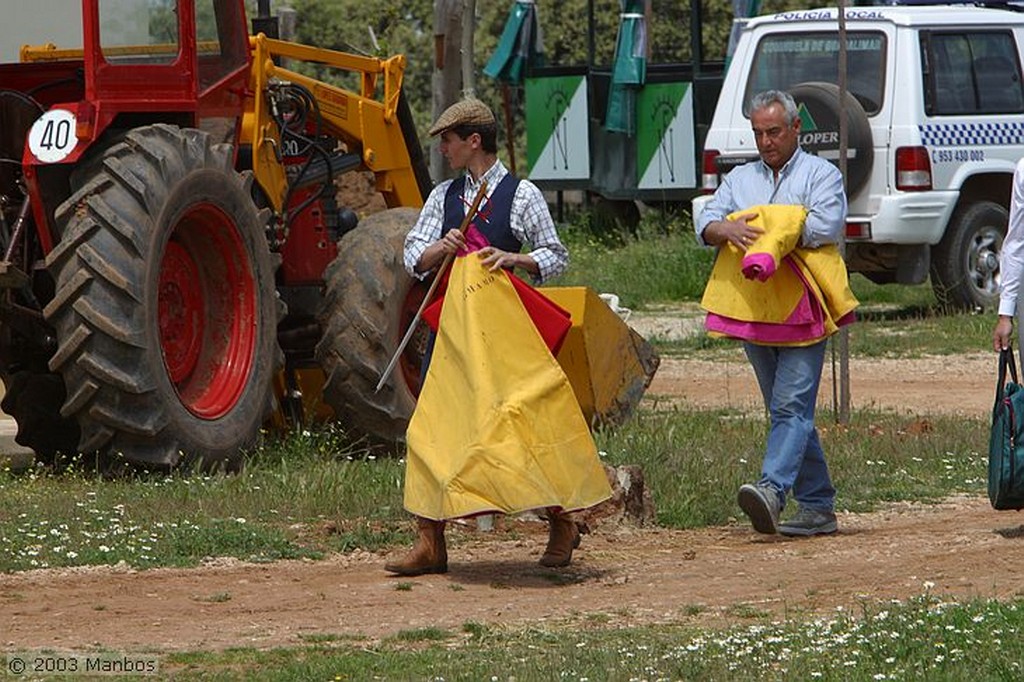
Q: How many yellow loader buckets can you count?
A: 1